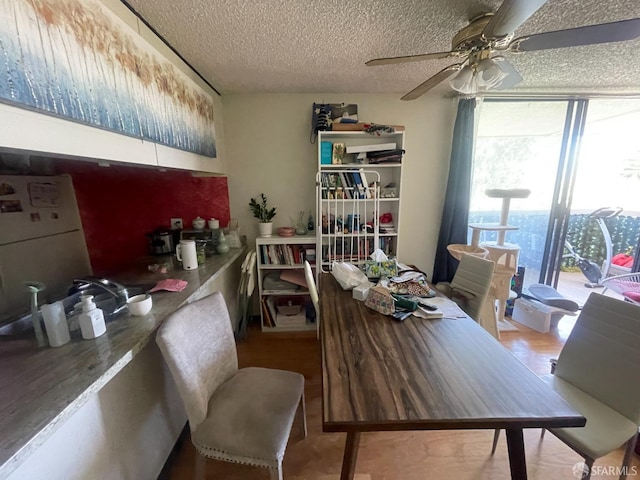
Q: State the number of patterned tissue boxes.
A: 1